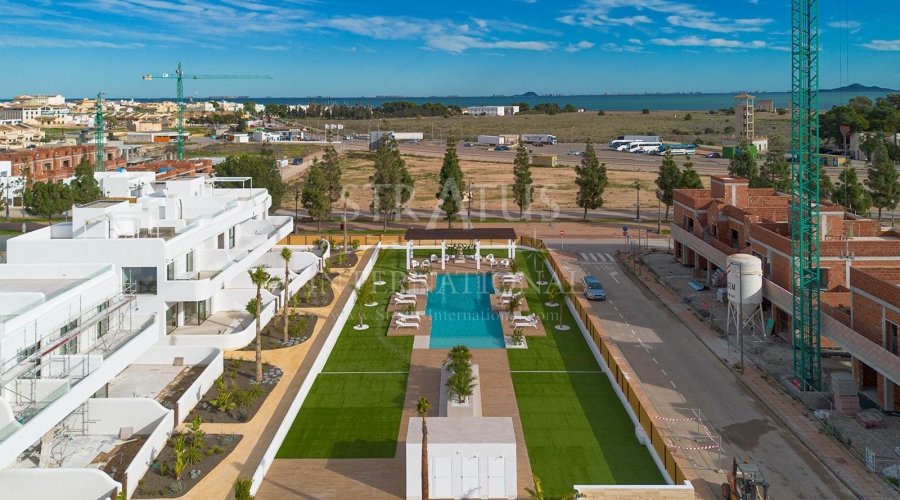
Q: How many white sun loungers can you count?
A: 12